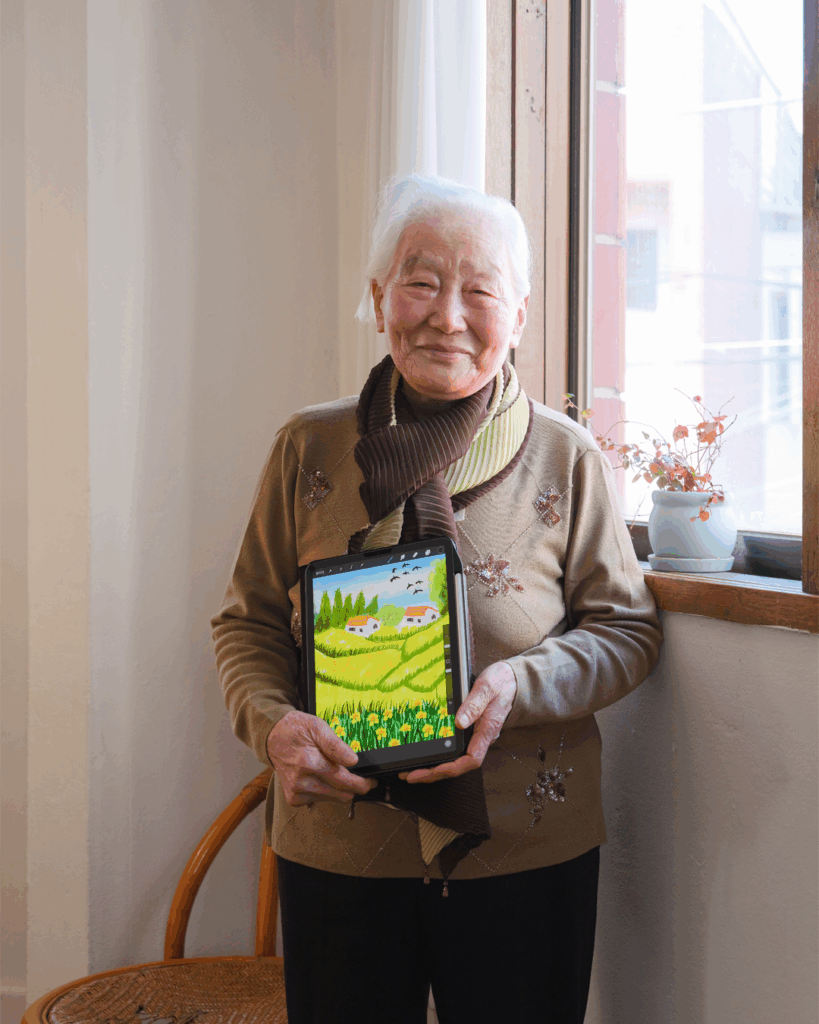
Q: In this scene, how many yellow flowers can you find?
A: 14